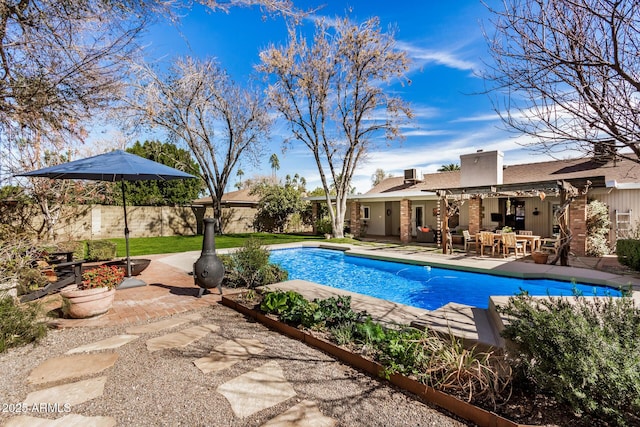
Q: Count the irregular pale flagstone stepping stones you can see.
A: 9